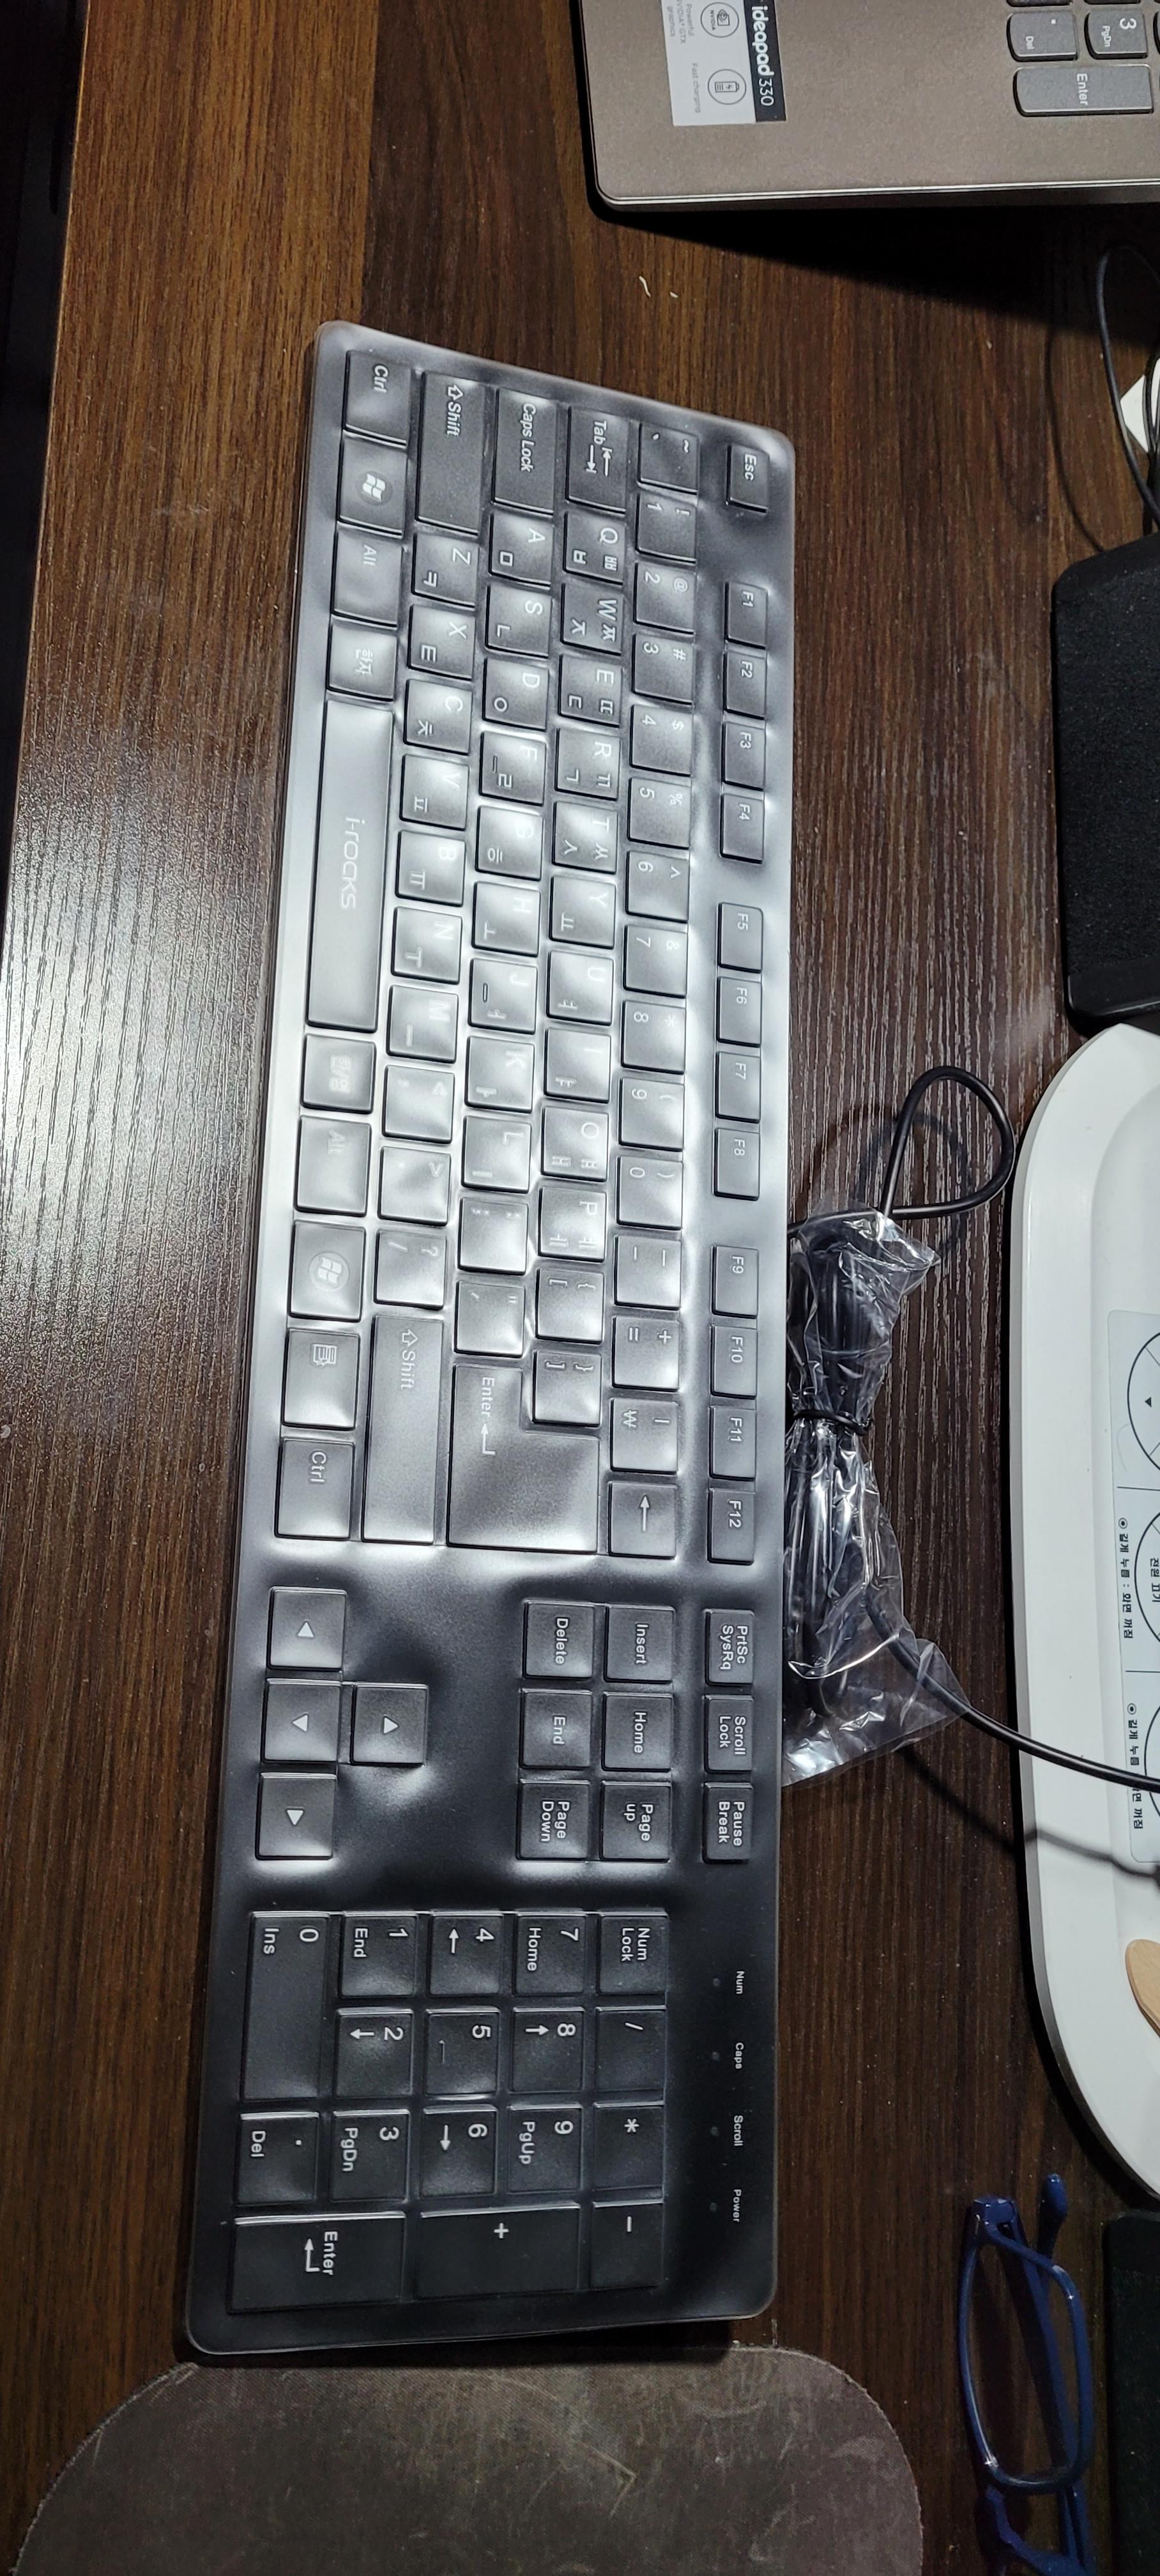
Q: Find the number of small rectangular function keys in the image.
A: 12